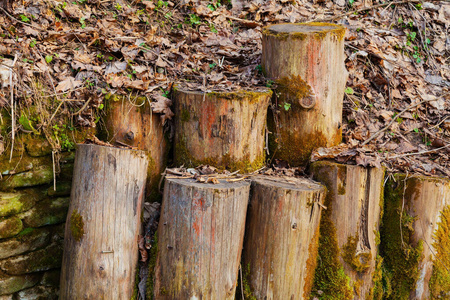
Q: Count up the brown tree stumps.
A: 8